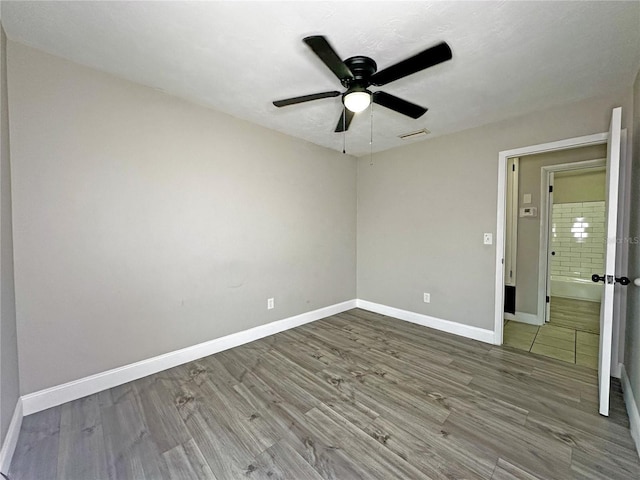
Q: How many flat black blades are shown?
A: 5